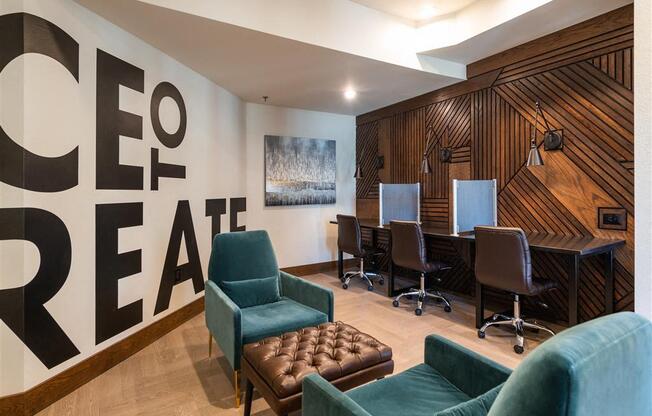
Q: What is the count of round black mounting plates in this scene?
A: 3